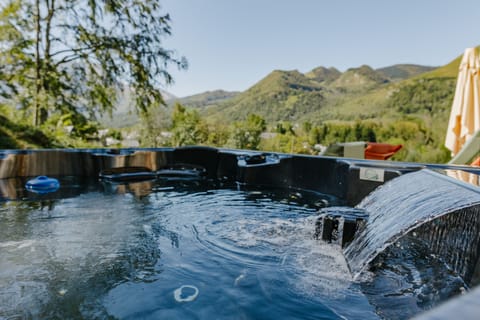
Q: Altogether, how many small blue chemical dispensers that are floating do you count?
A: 1